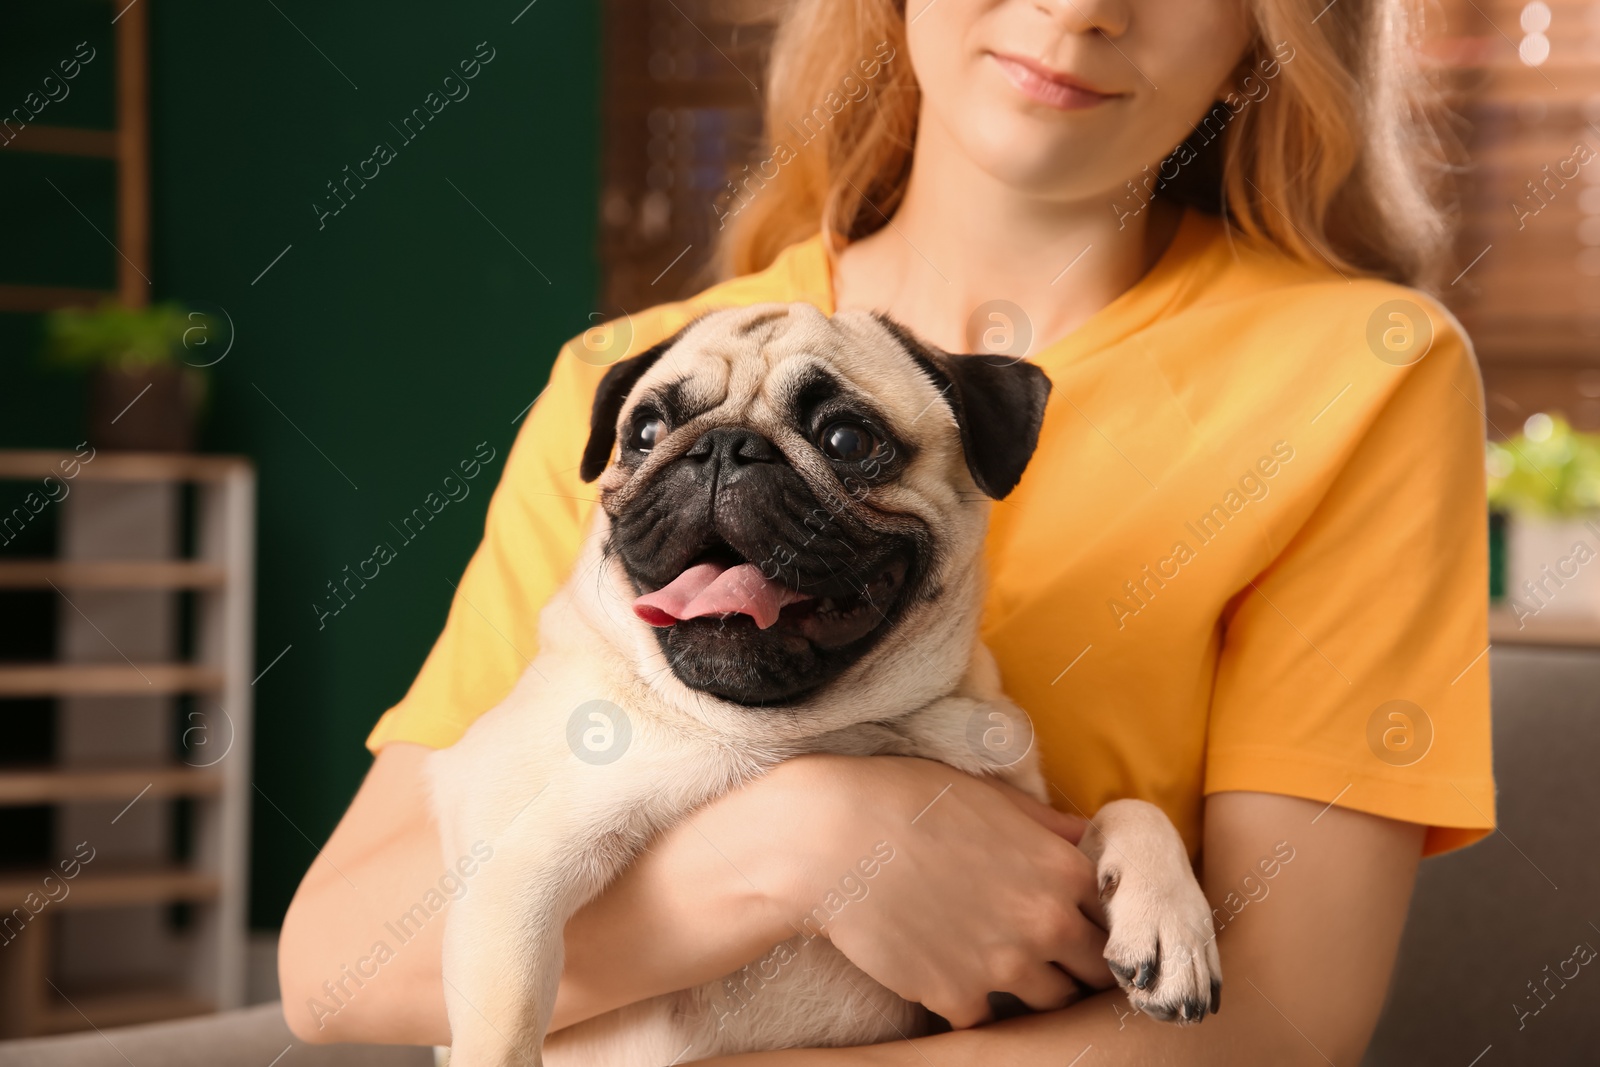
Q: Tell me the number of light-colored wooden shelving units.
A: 1